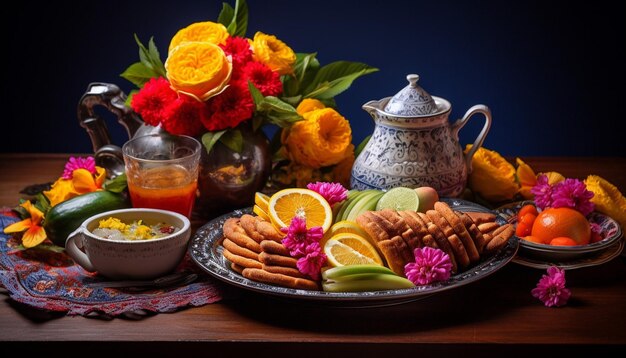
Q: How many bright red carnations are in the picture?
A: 5